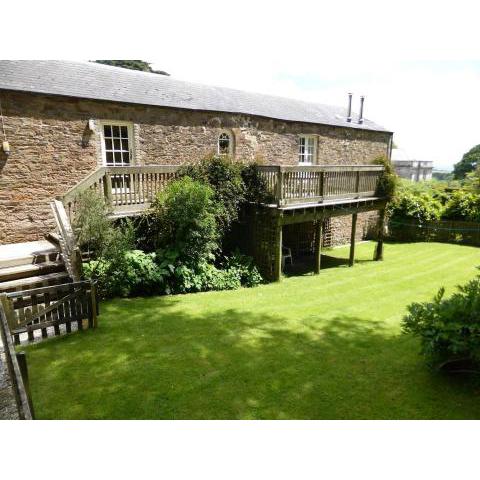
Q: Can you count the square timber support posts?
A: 4